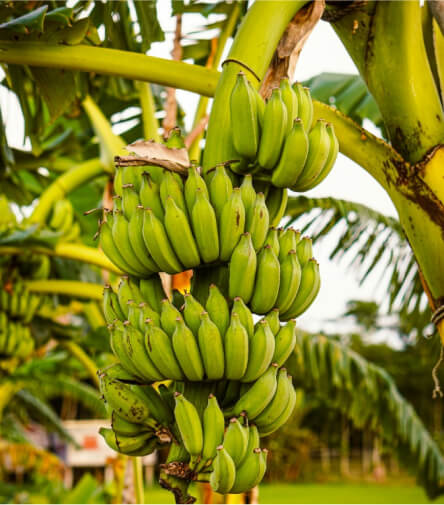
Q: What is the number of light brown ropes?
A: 1